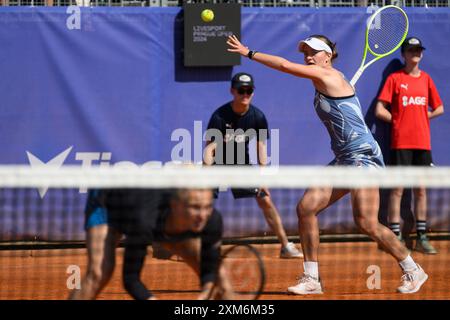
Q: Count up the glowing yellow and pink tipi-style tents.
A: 0